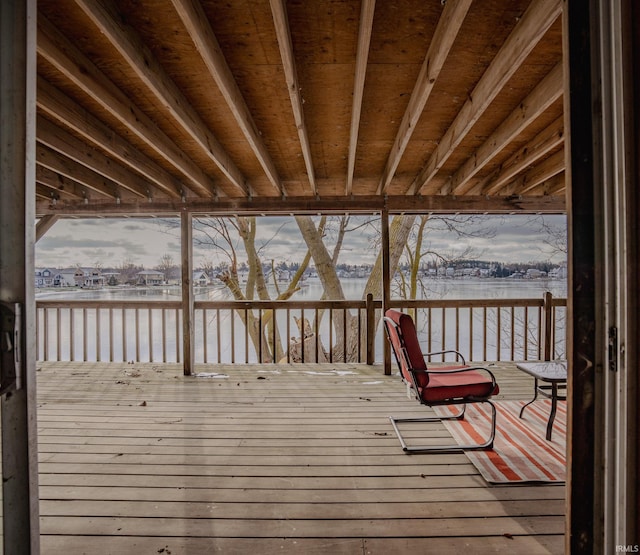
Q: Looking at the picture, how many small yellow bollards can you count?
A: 0